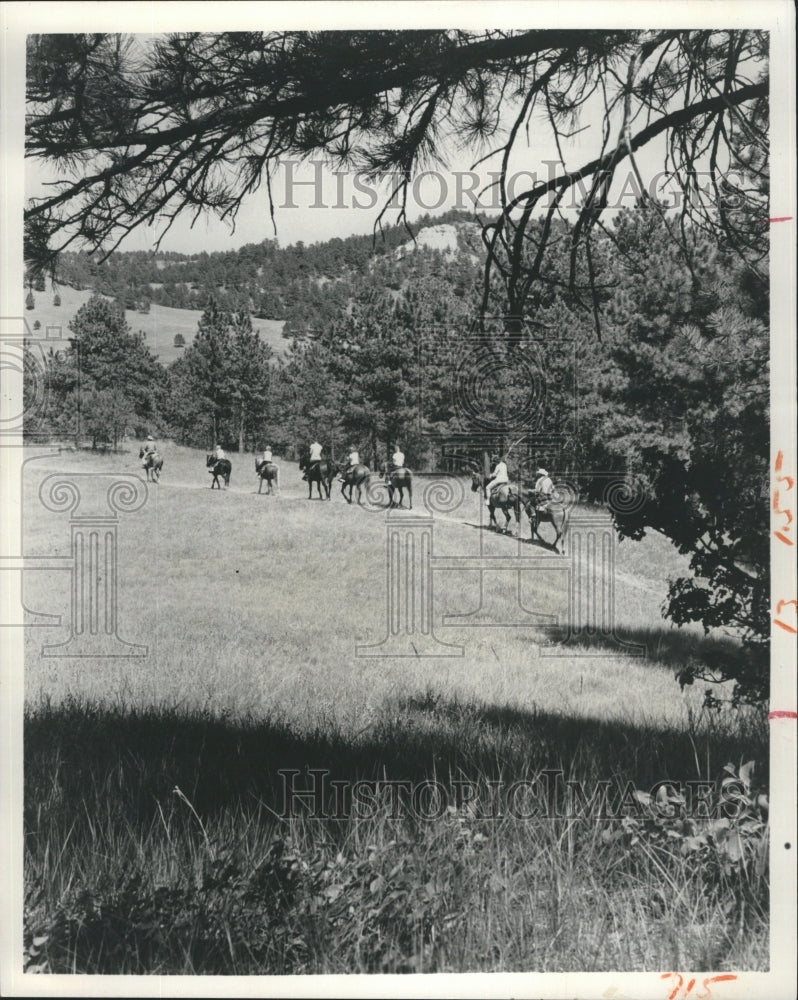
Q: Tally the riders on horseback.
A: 8